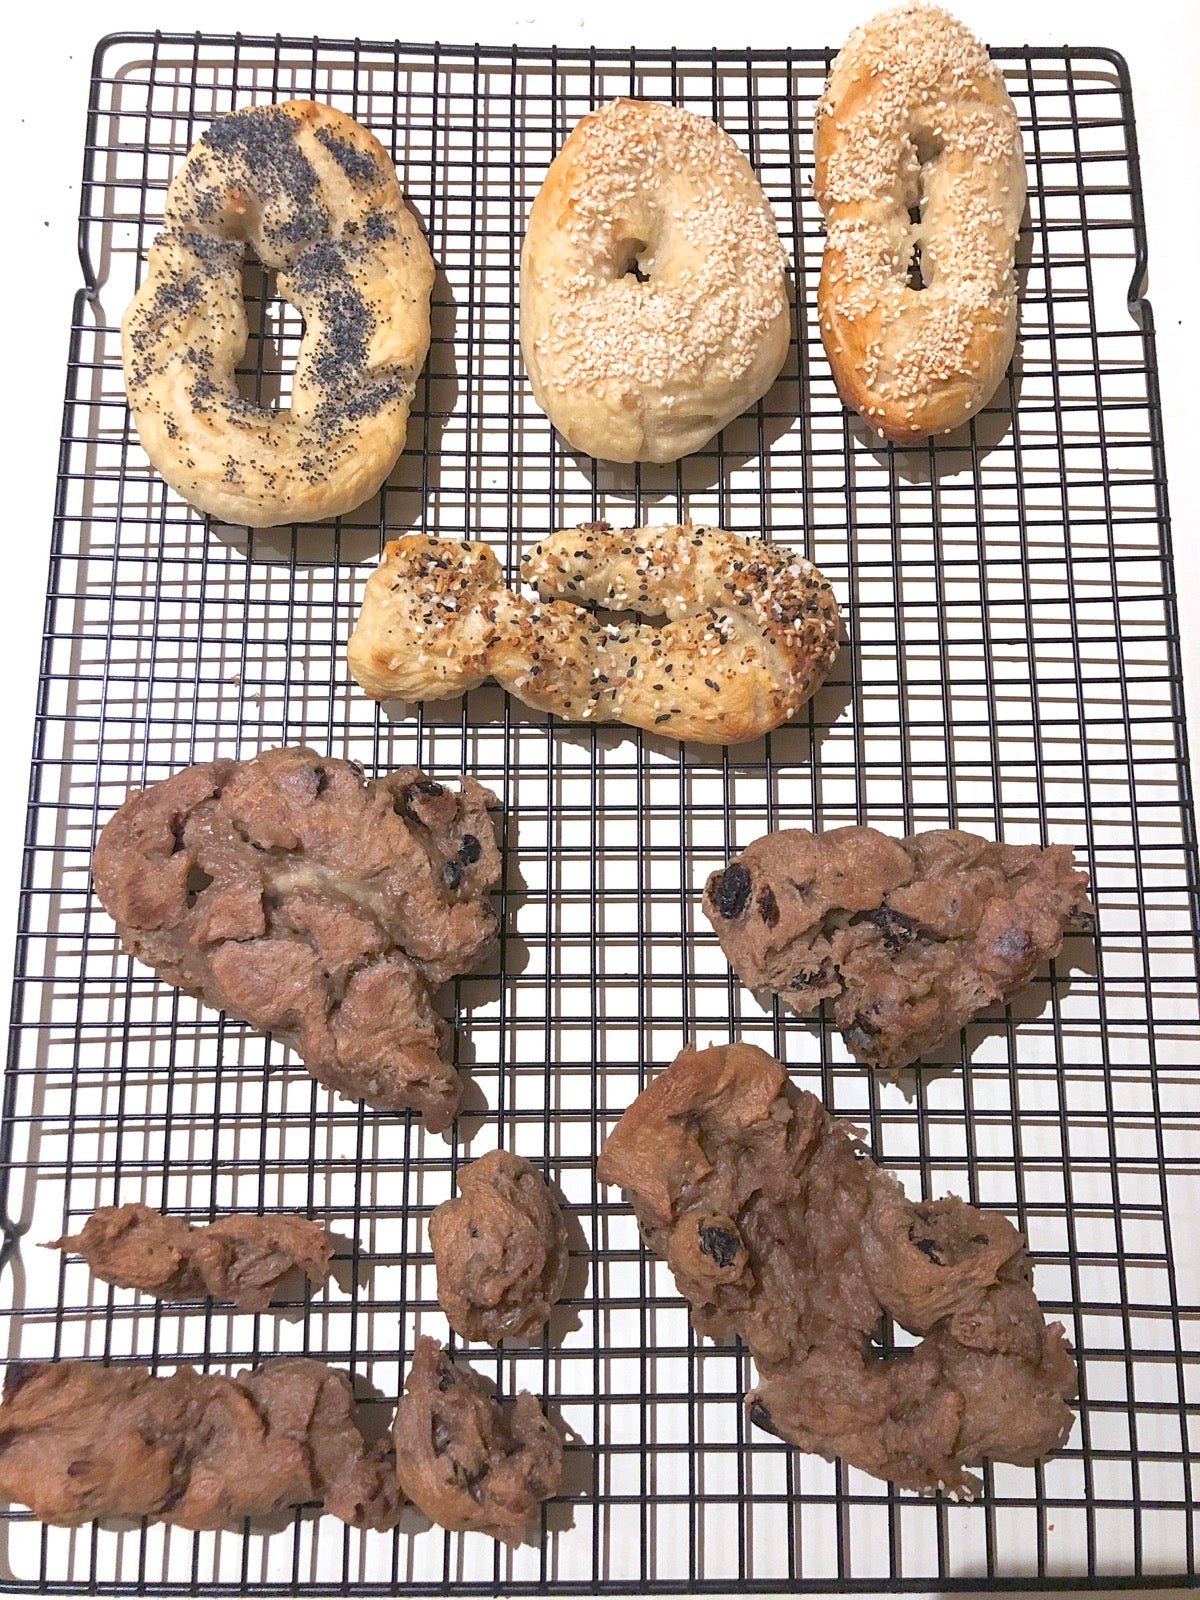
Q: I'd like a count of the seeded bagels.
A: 4